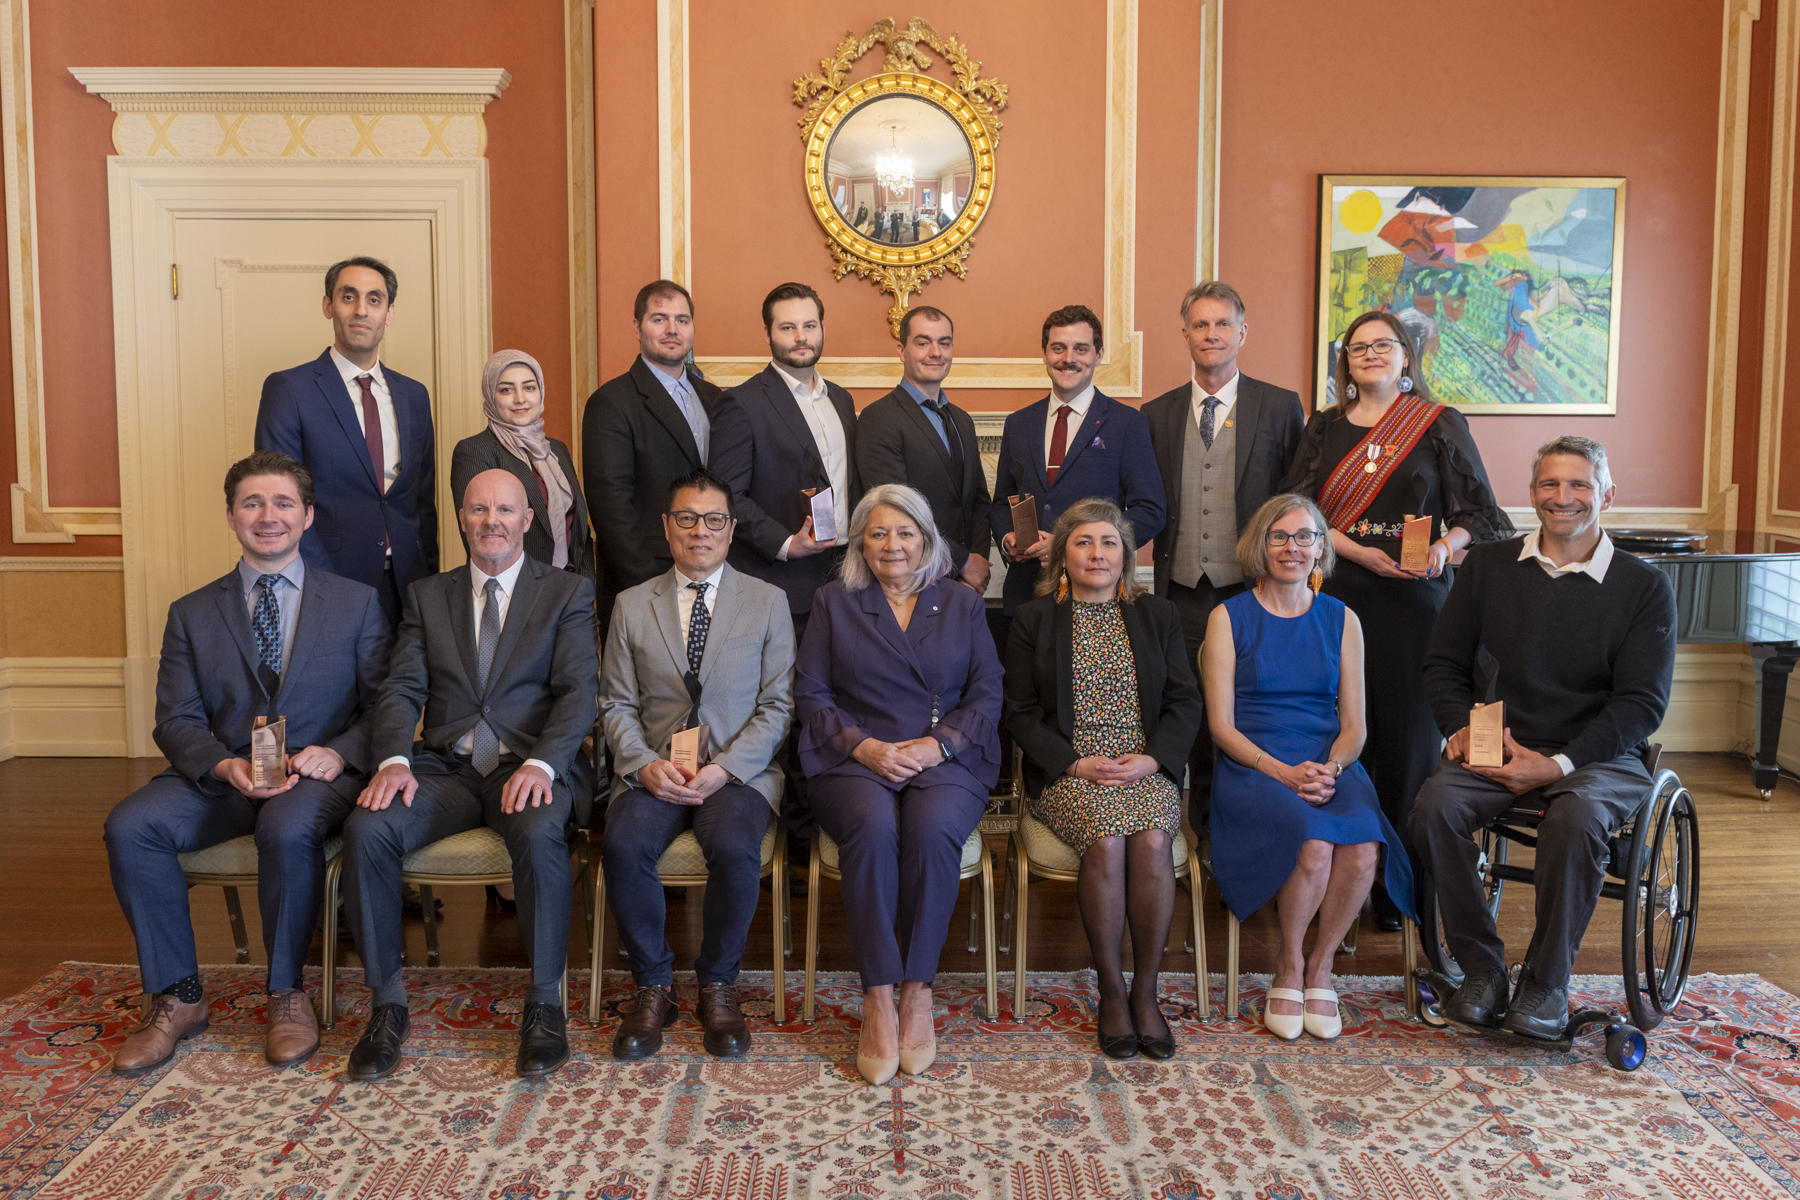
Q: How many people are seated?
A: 7